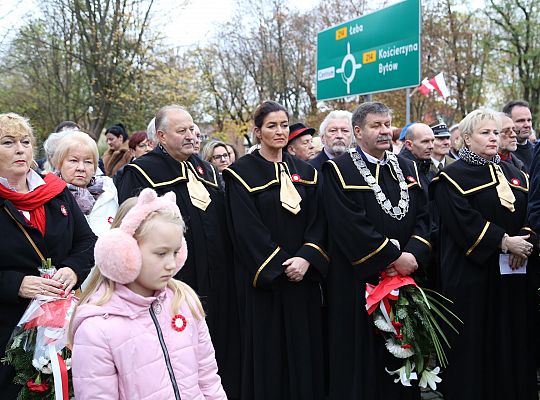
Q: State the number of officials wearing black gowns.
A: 4